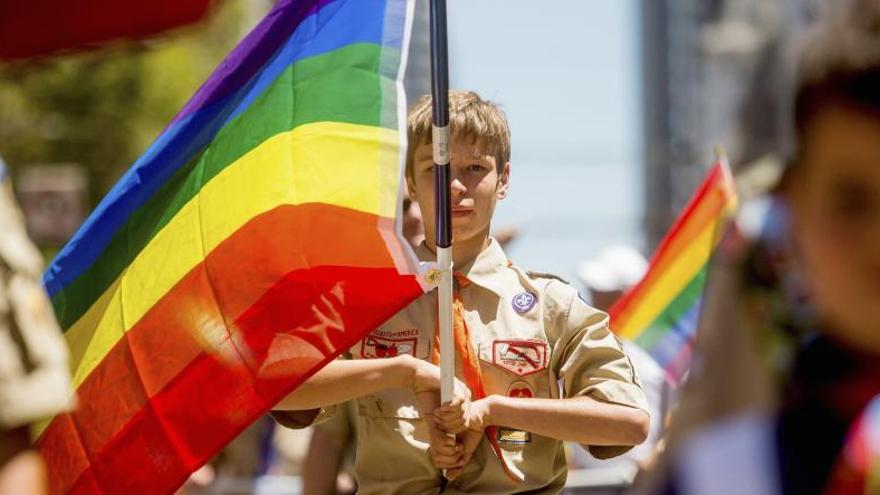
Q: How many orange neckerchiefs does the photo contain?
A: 1